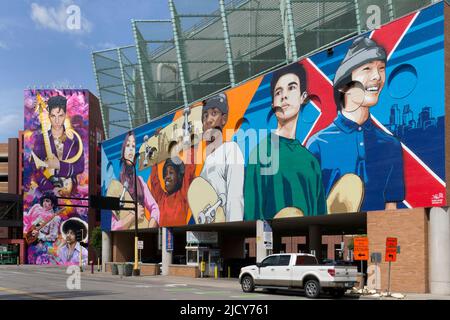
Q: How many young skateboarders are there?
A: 5